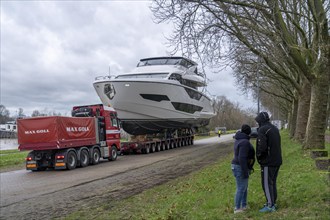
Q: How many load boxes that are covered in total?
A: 1